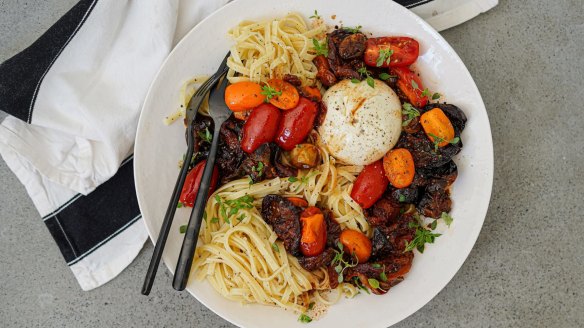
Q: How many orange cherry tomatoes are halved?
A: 3